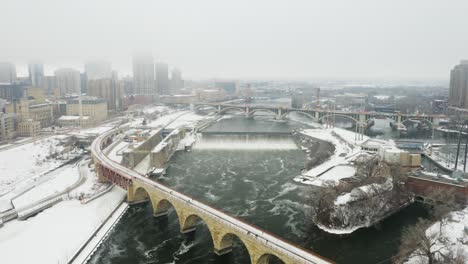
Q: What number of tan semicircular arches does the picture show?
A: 5